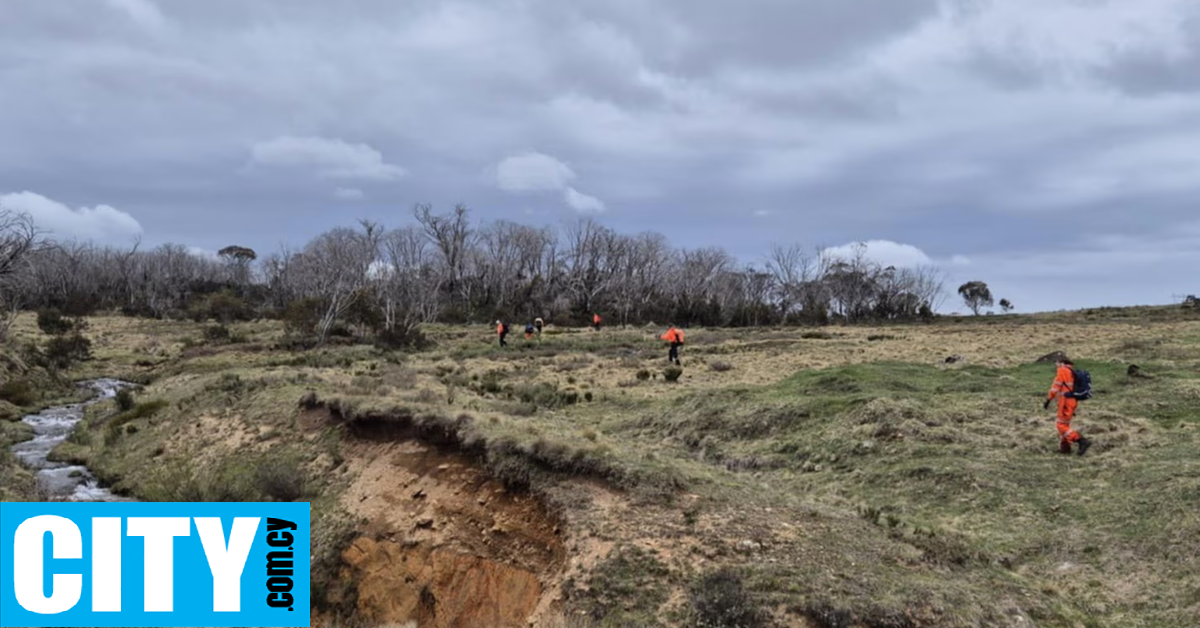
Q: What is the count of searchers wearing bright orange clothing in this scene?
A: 5